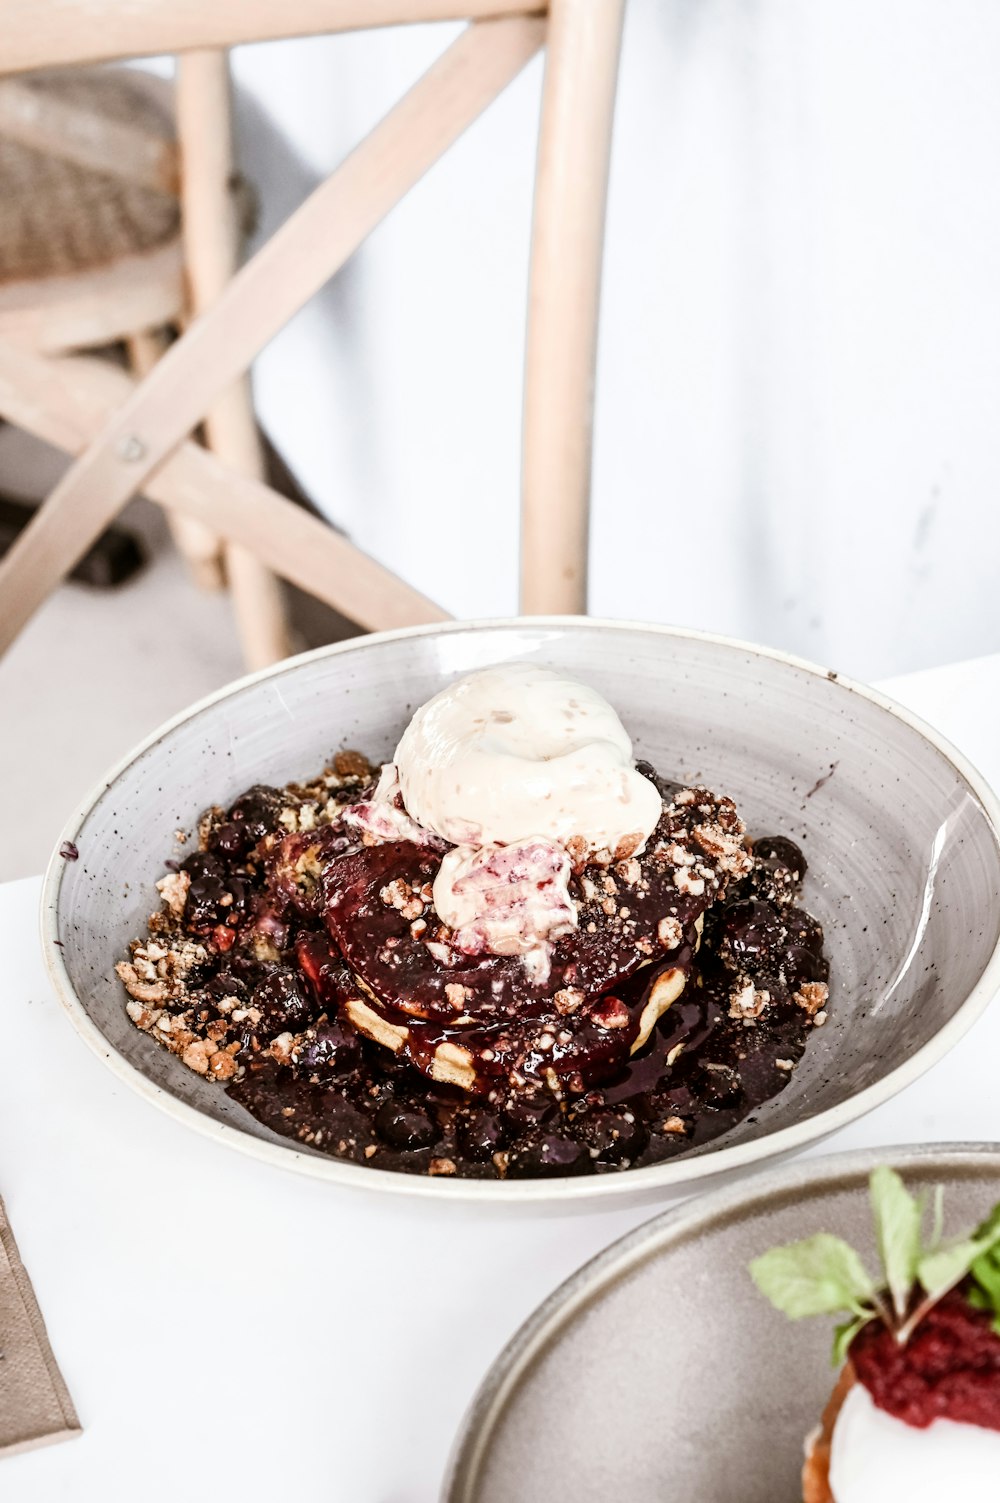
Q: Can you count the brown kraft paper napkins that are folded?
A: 1